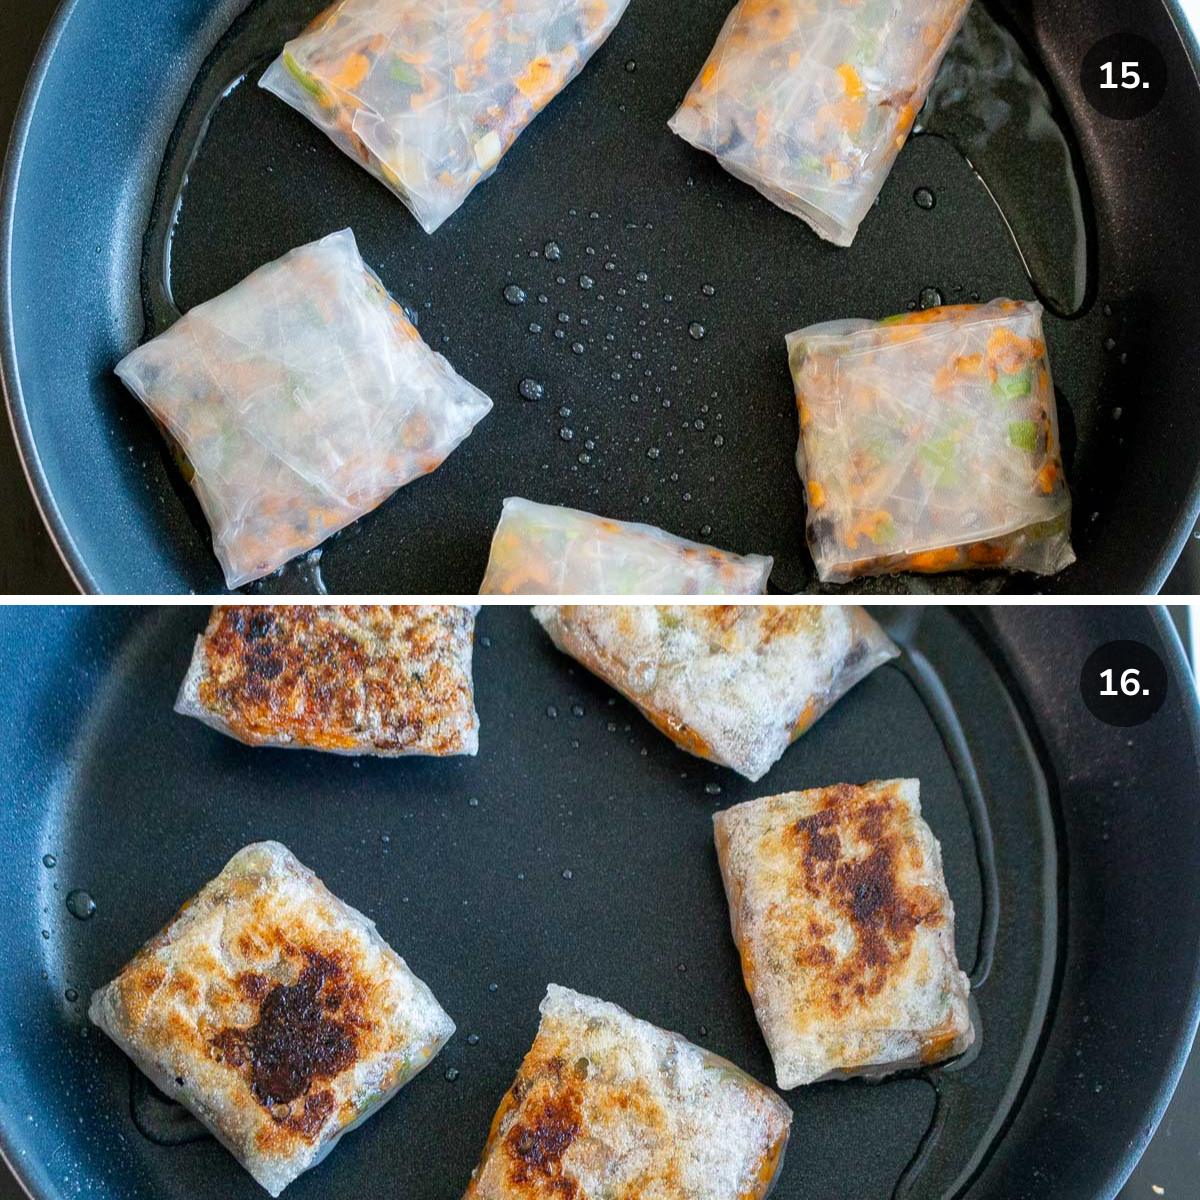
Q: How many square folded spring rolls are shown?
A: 10